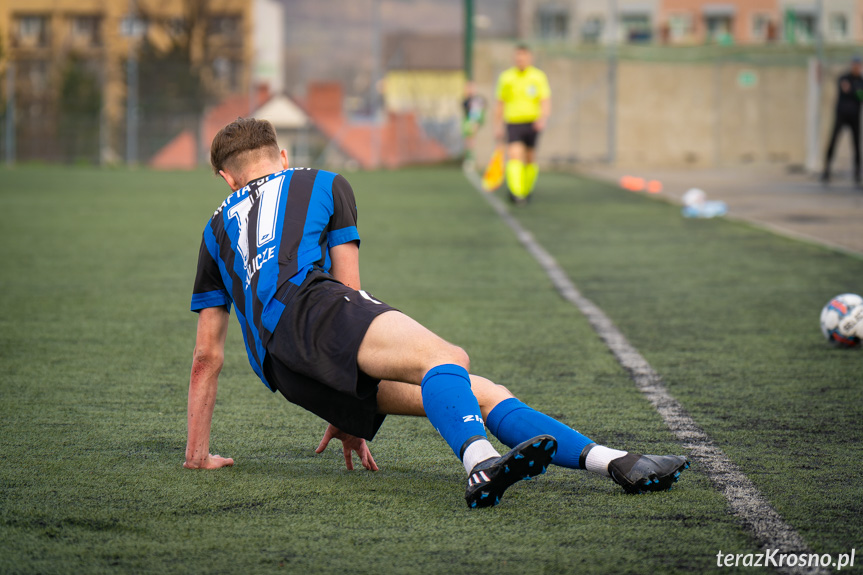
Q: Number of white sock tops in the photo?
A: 2